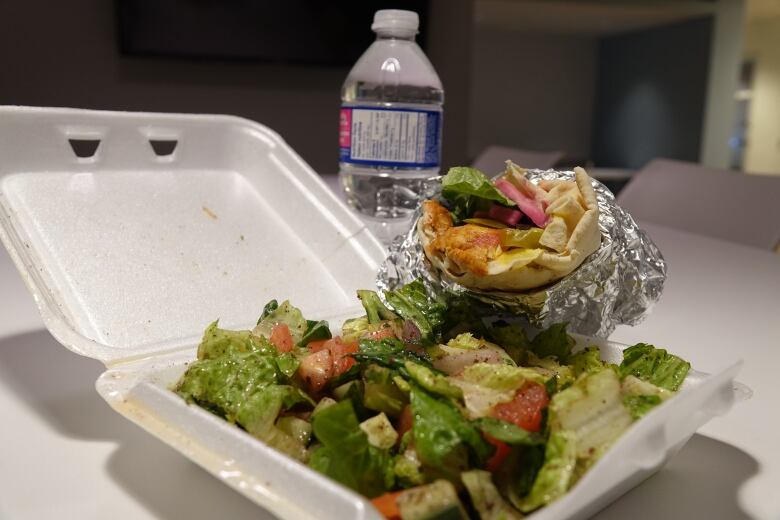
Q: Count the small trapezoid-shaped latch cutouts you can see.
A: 2